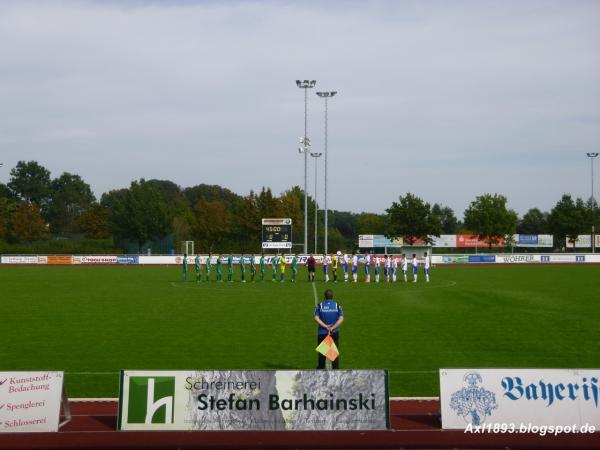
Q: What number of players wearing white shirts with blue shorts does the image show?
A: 10